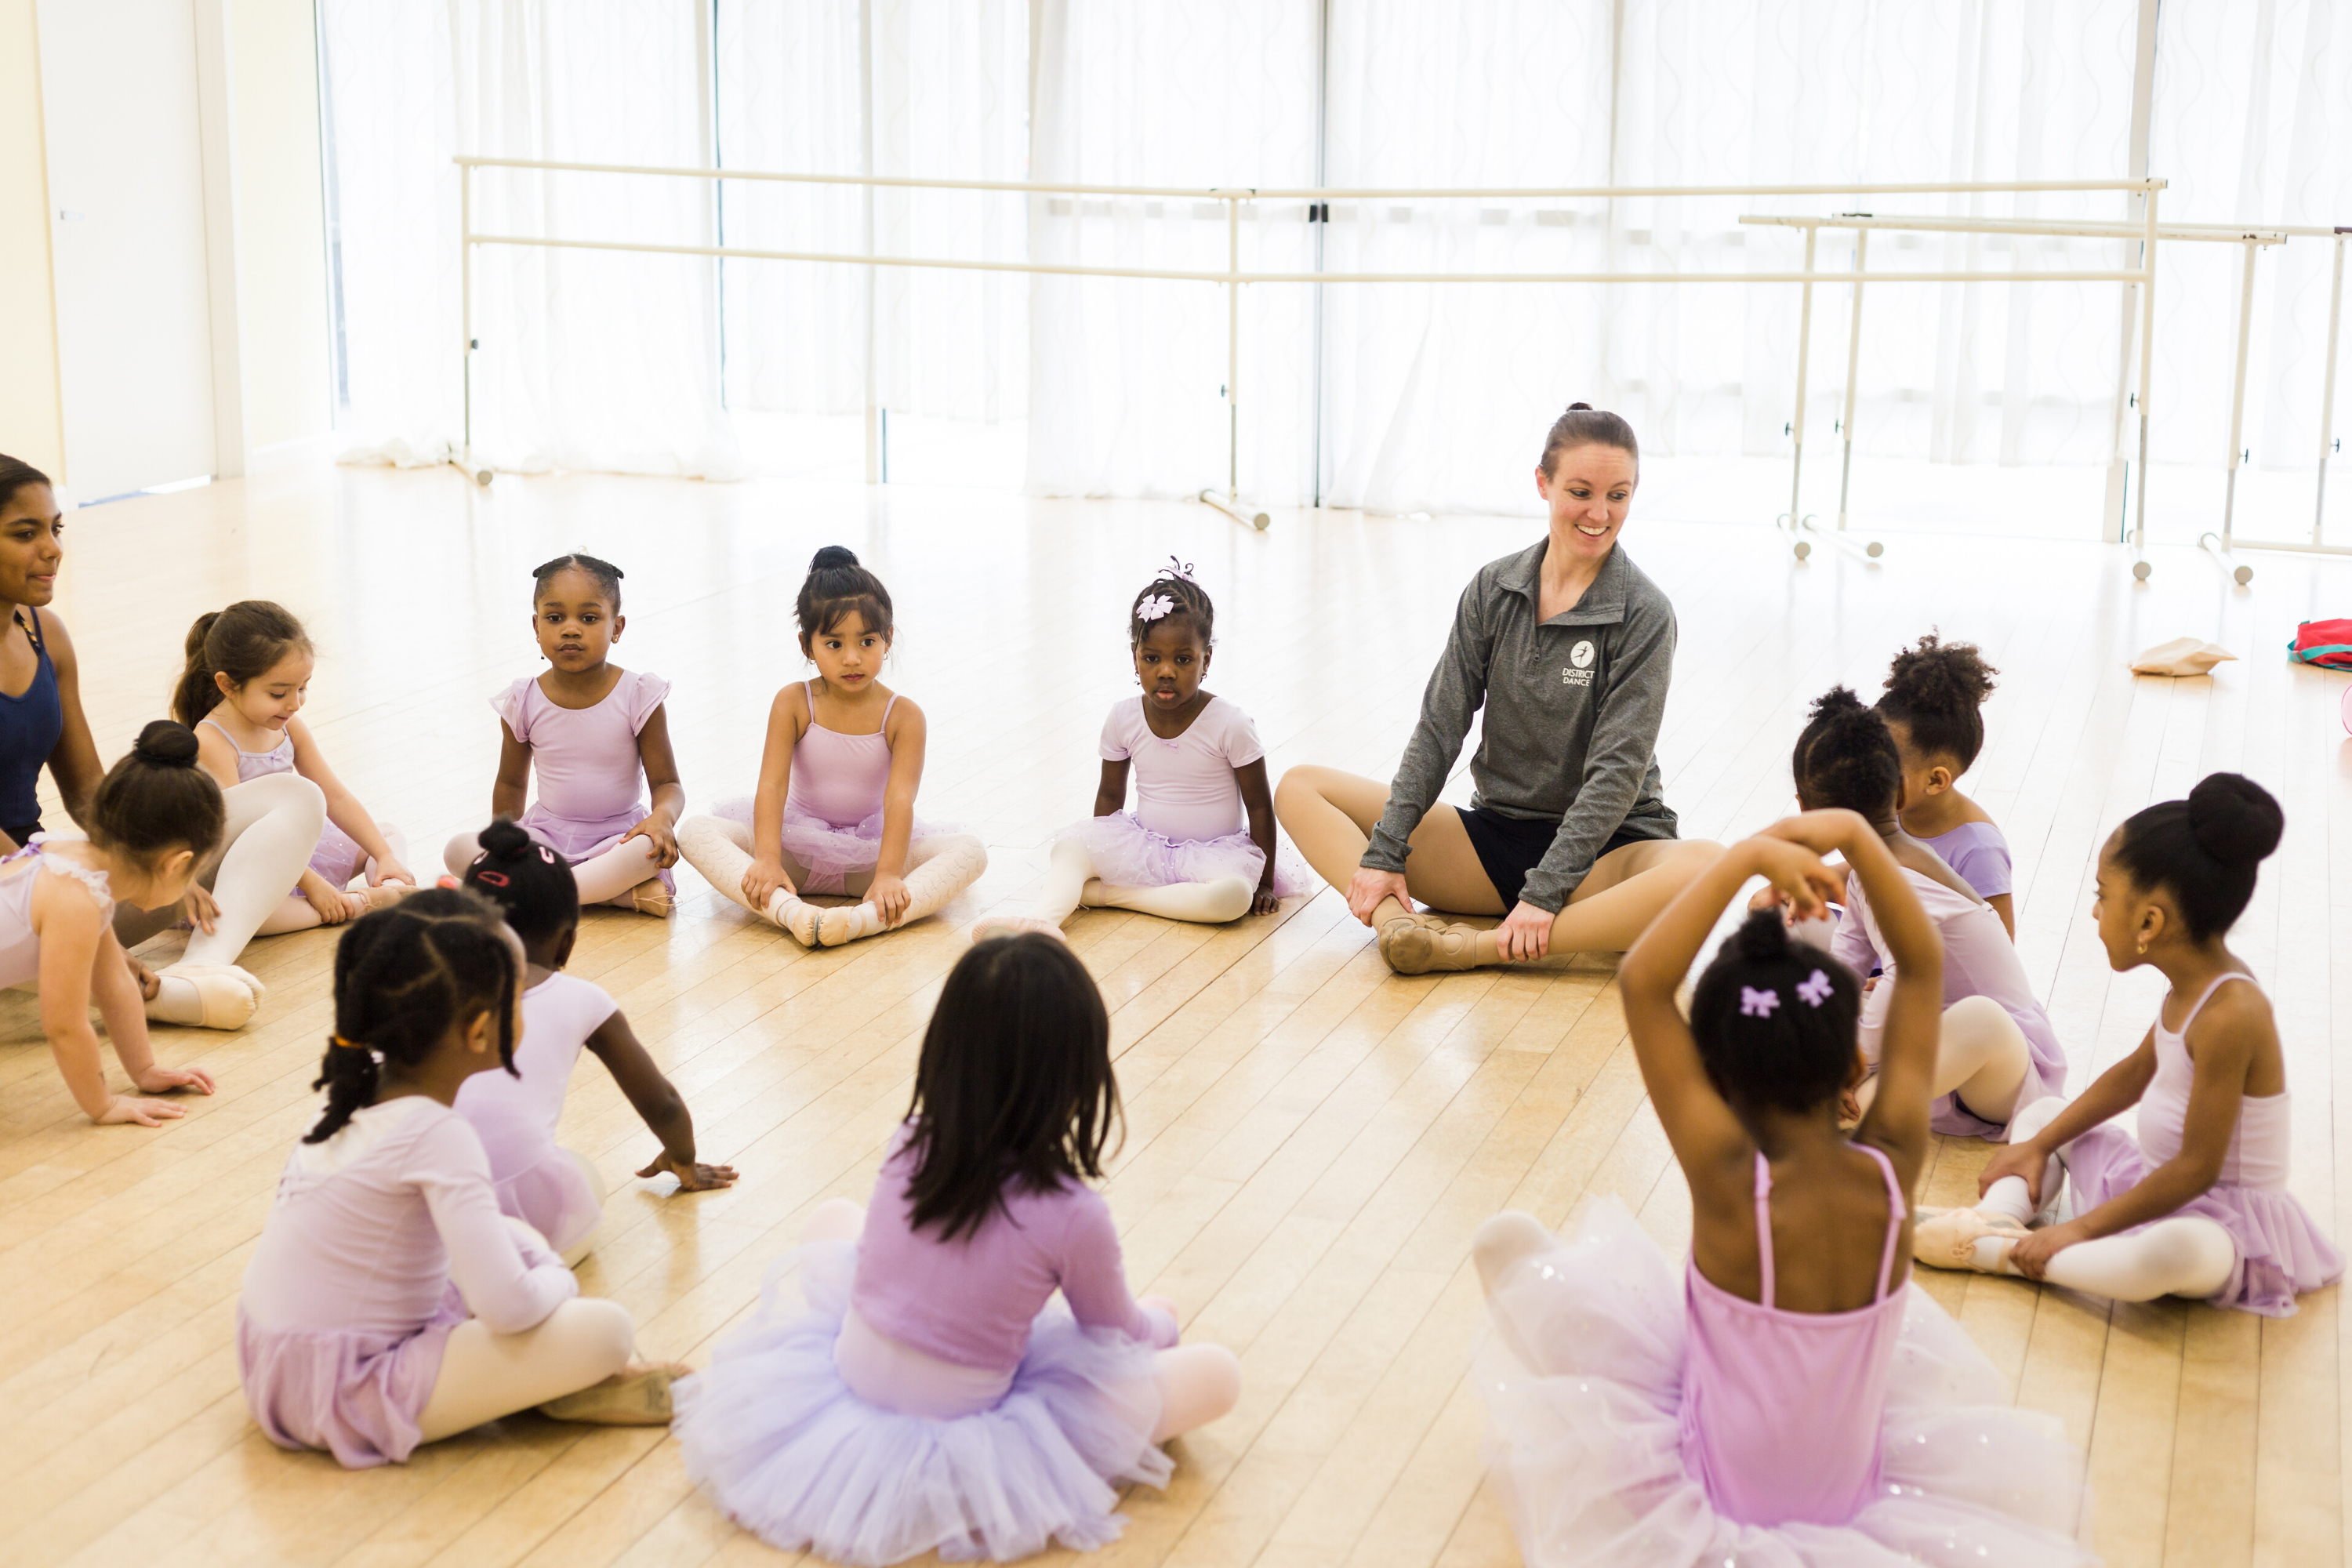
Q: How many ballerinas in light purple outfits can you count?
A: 12